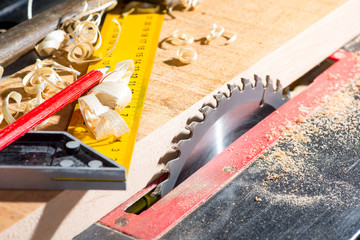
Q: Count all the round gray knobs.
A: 3